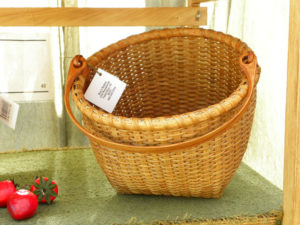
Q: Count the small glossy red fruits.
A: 3